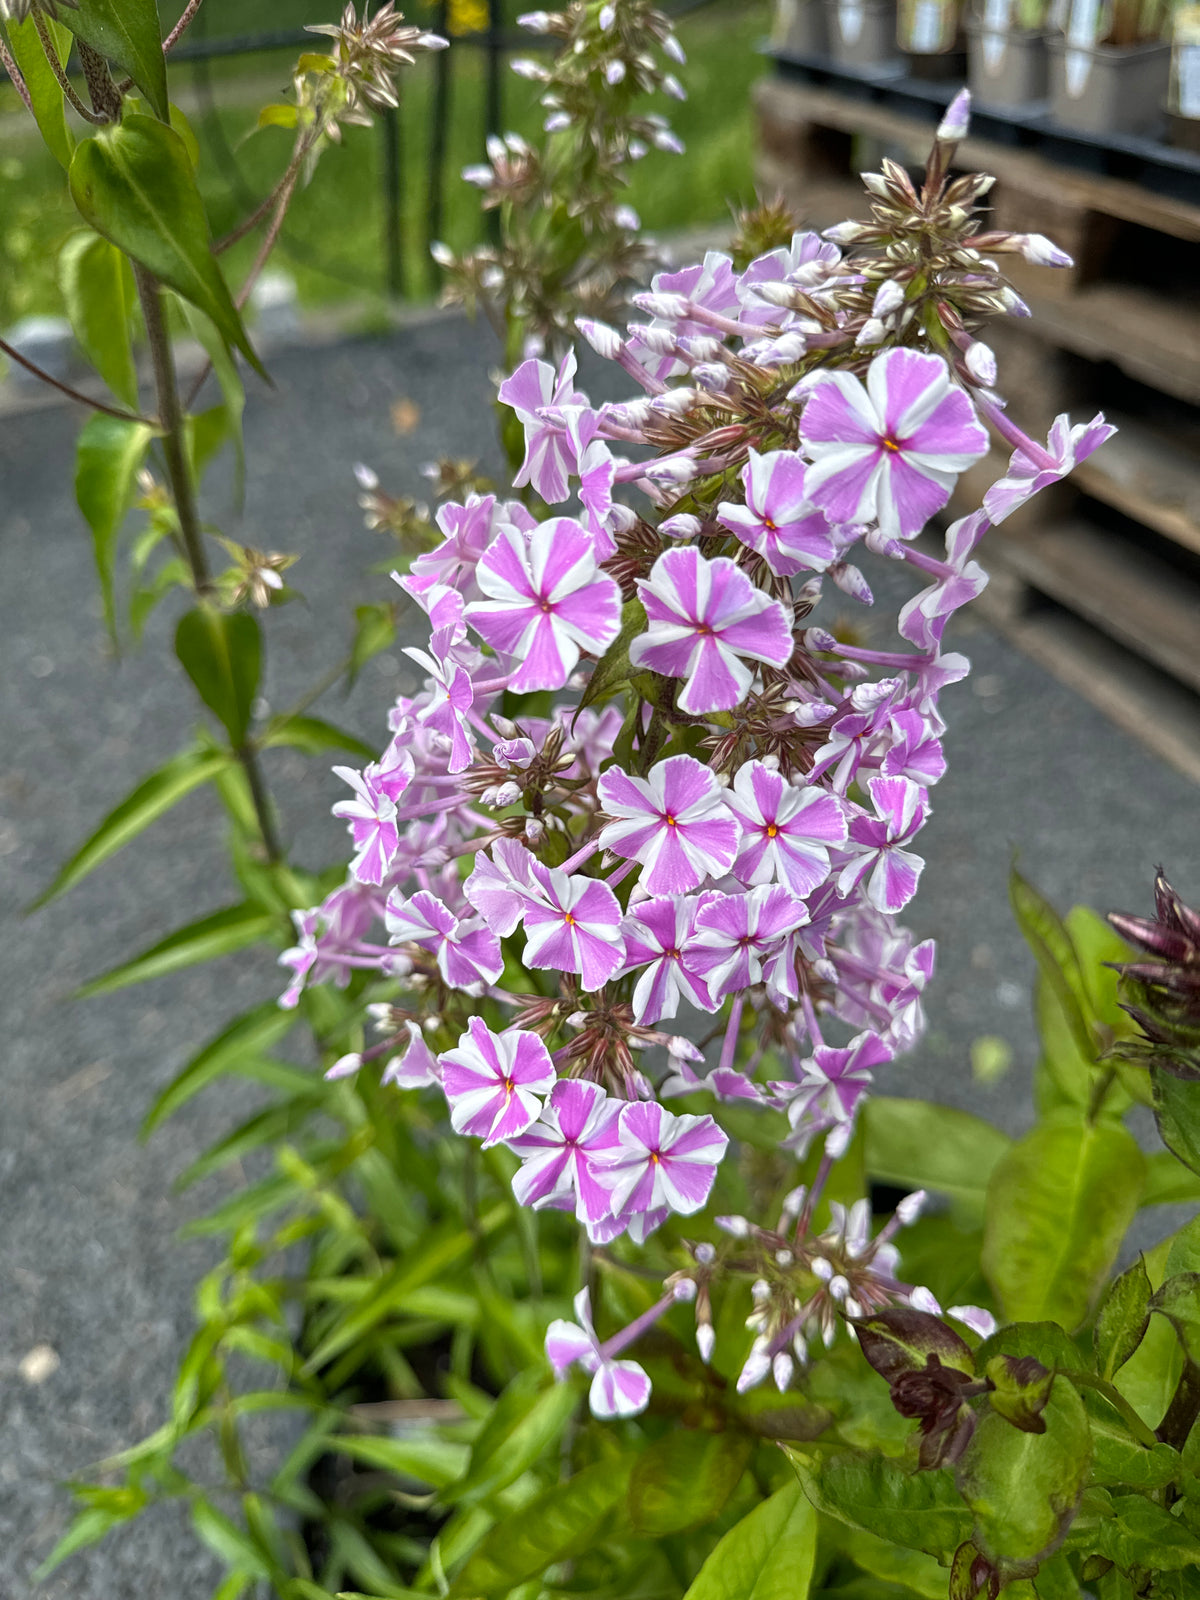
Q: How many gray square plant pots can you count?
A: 4